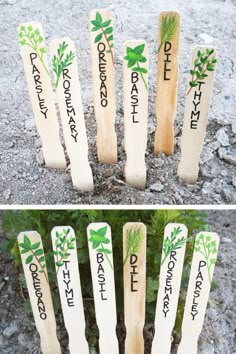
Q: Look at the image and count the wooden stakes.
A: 12